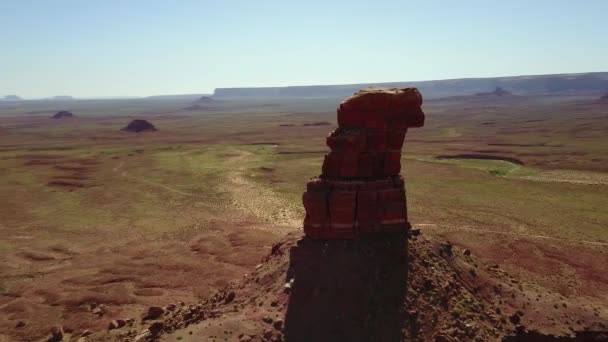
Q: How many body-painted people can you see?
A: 0